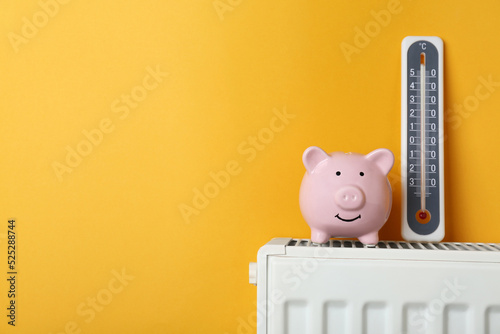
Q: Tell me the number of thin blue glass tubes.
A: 0